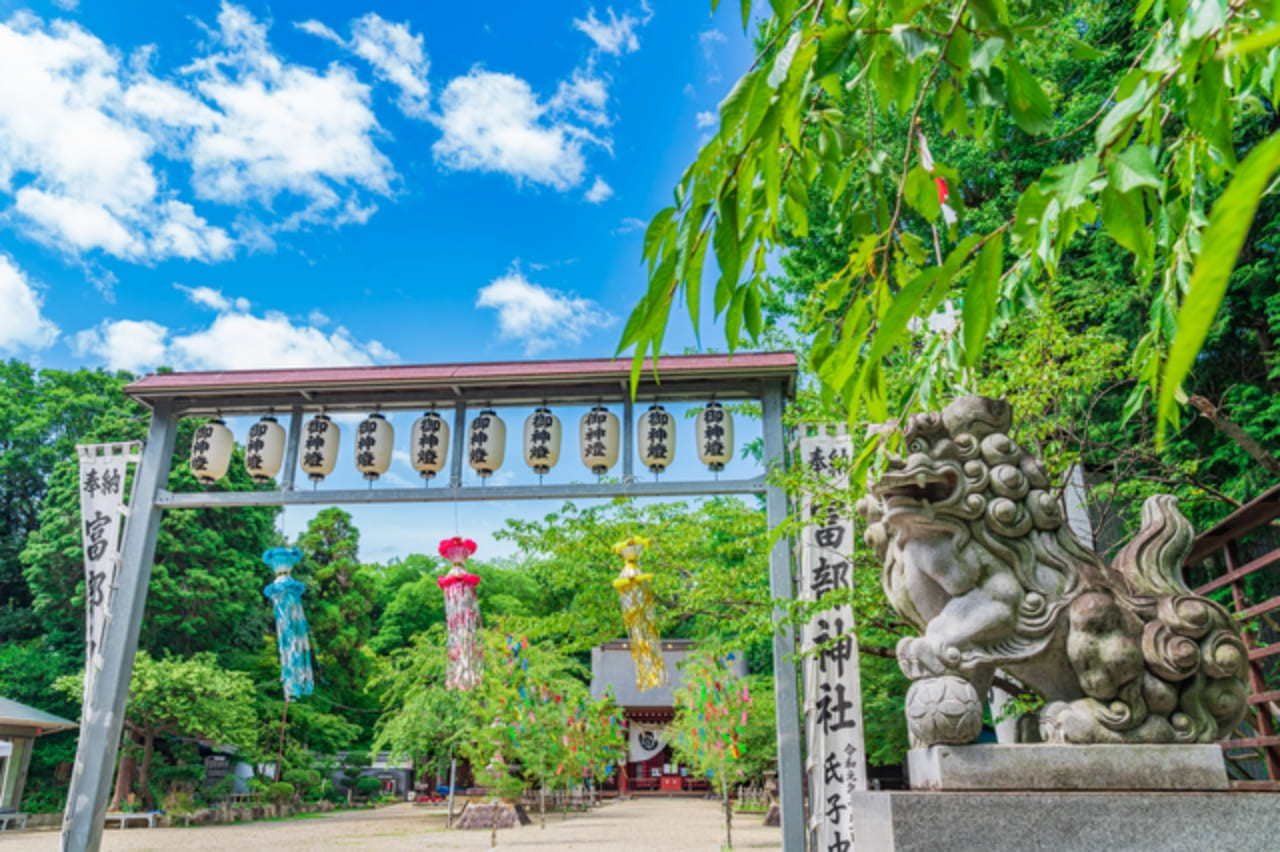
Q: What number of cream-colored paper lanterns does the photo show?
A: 10